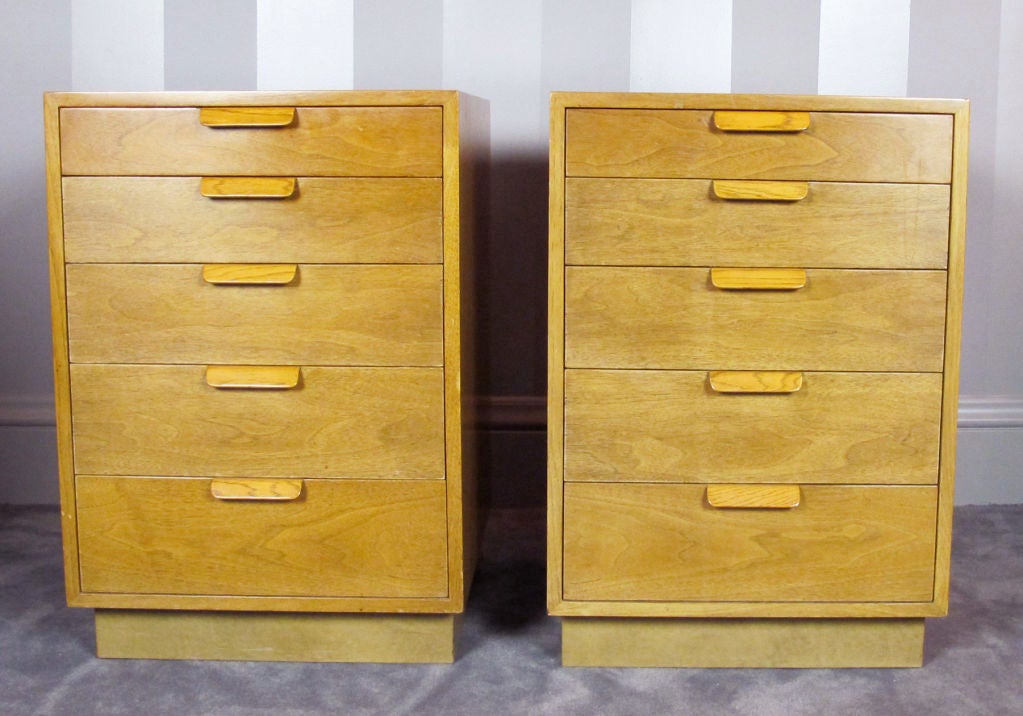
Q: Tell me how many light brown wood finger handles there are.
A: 10